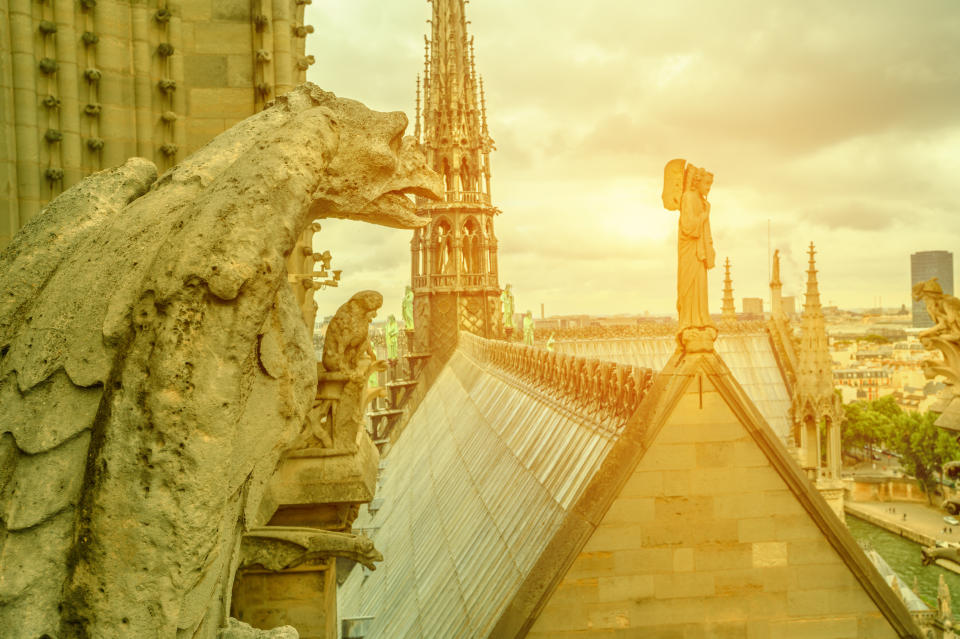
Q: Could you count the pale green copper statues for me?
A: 6